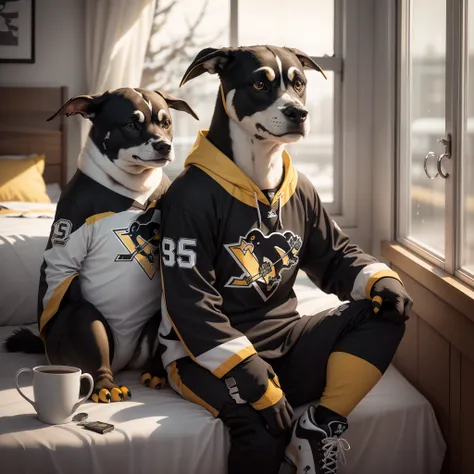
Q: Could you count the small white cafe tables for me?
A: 0